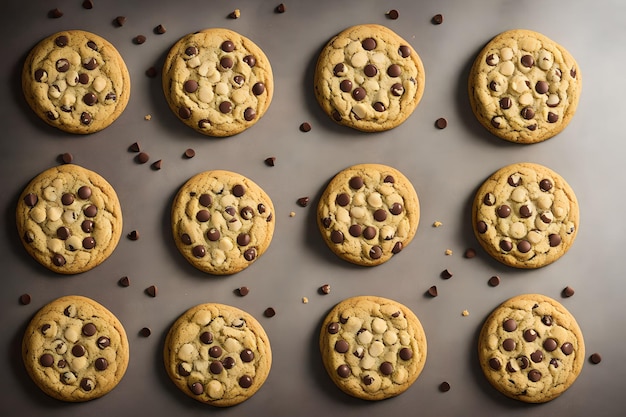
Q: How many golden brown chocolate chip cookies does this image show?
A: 12